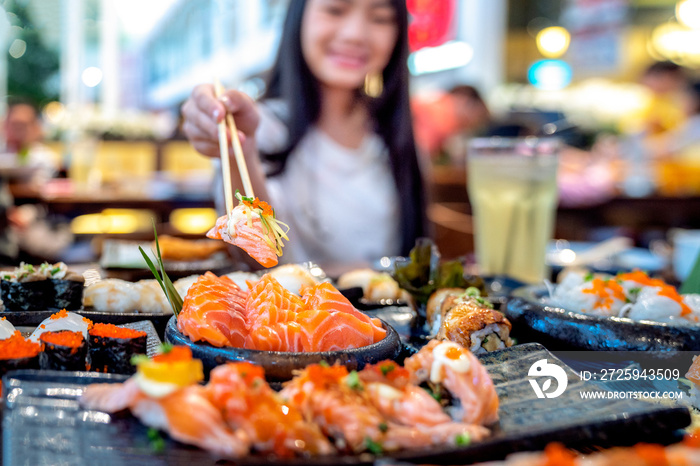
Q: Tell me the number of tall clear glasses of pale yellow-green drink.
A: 1